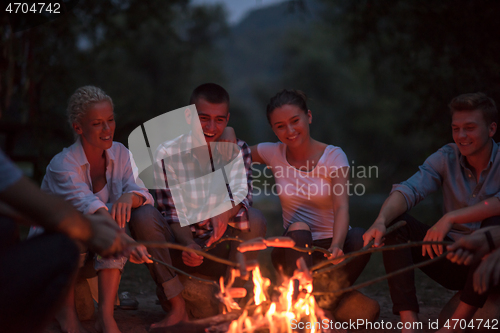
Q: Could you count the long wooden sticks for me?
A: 7